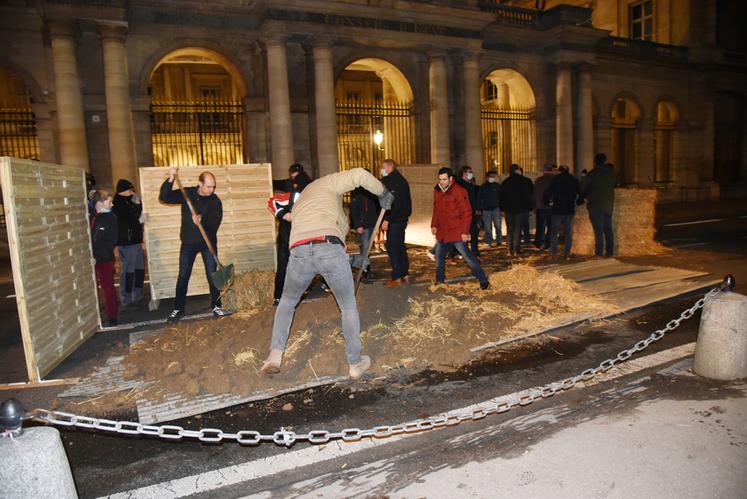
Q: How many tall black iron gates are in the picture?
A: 4